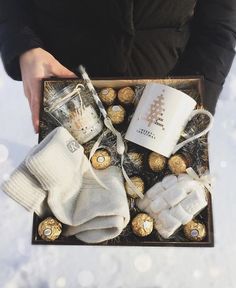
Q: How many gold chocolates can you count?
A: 10